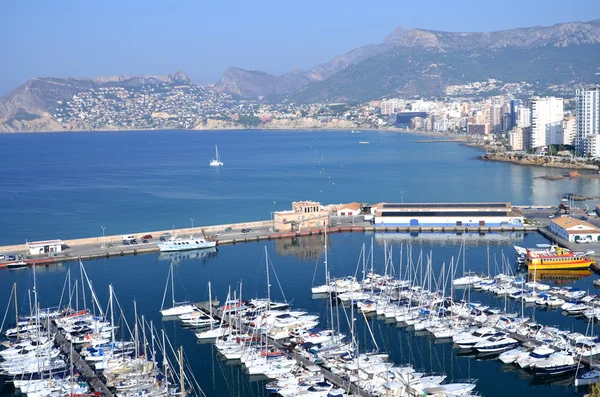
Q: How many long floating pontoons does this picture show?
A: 4